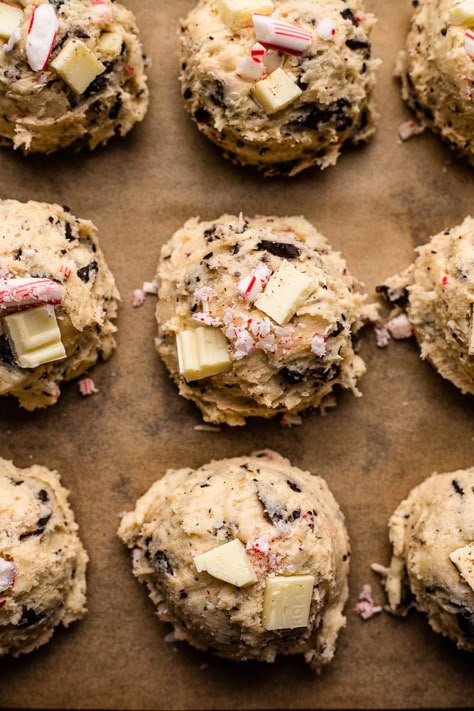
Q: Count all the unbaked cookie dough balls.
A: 9